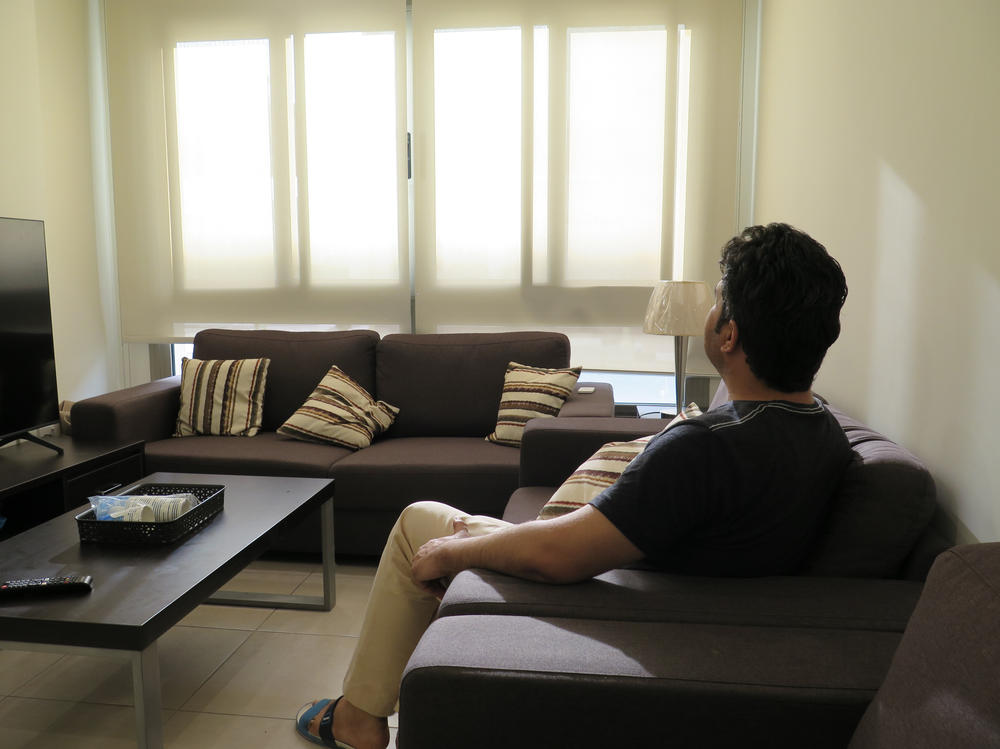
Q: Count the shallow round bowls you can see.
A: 0